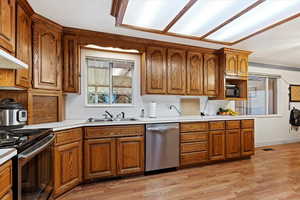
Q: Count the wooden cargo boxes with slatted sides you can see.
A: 0